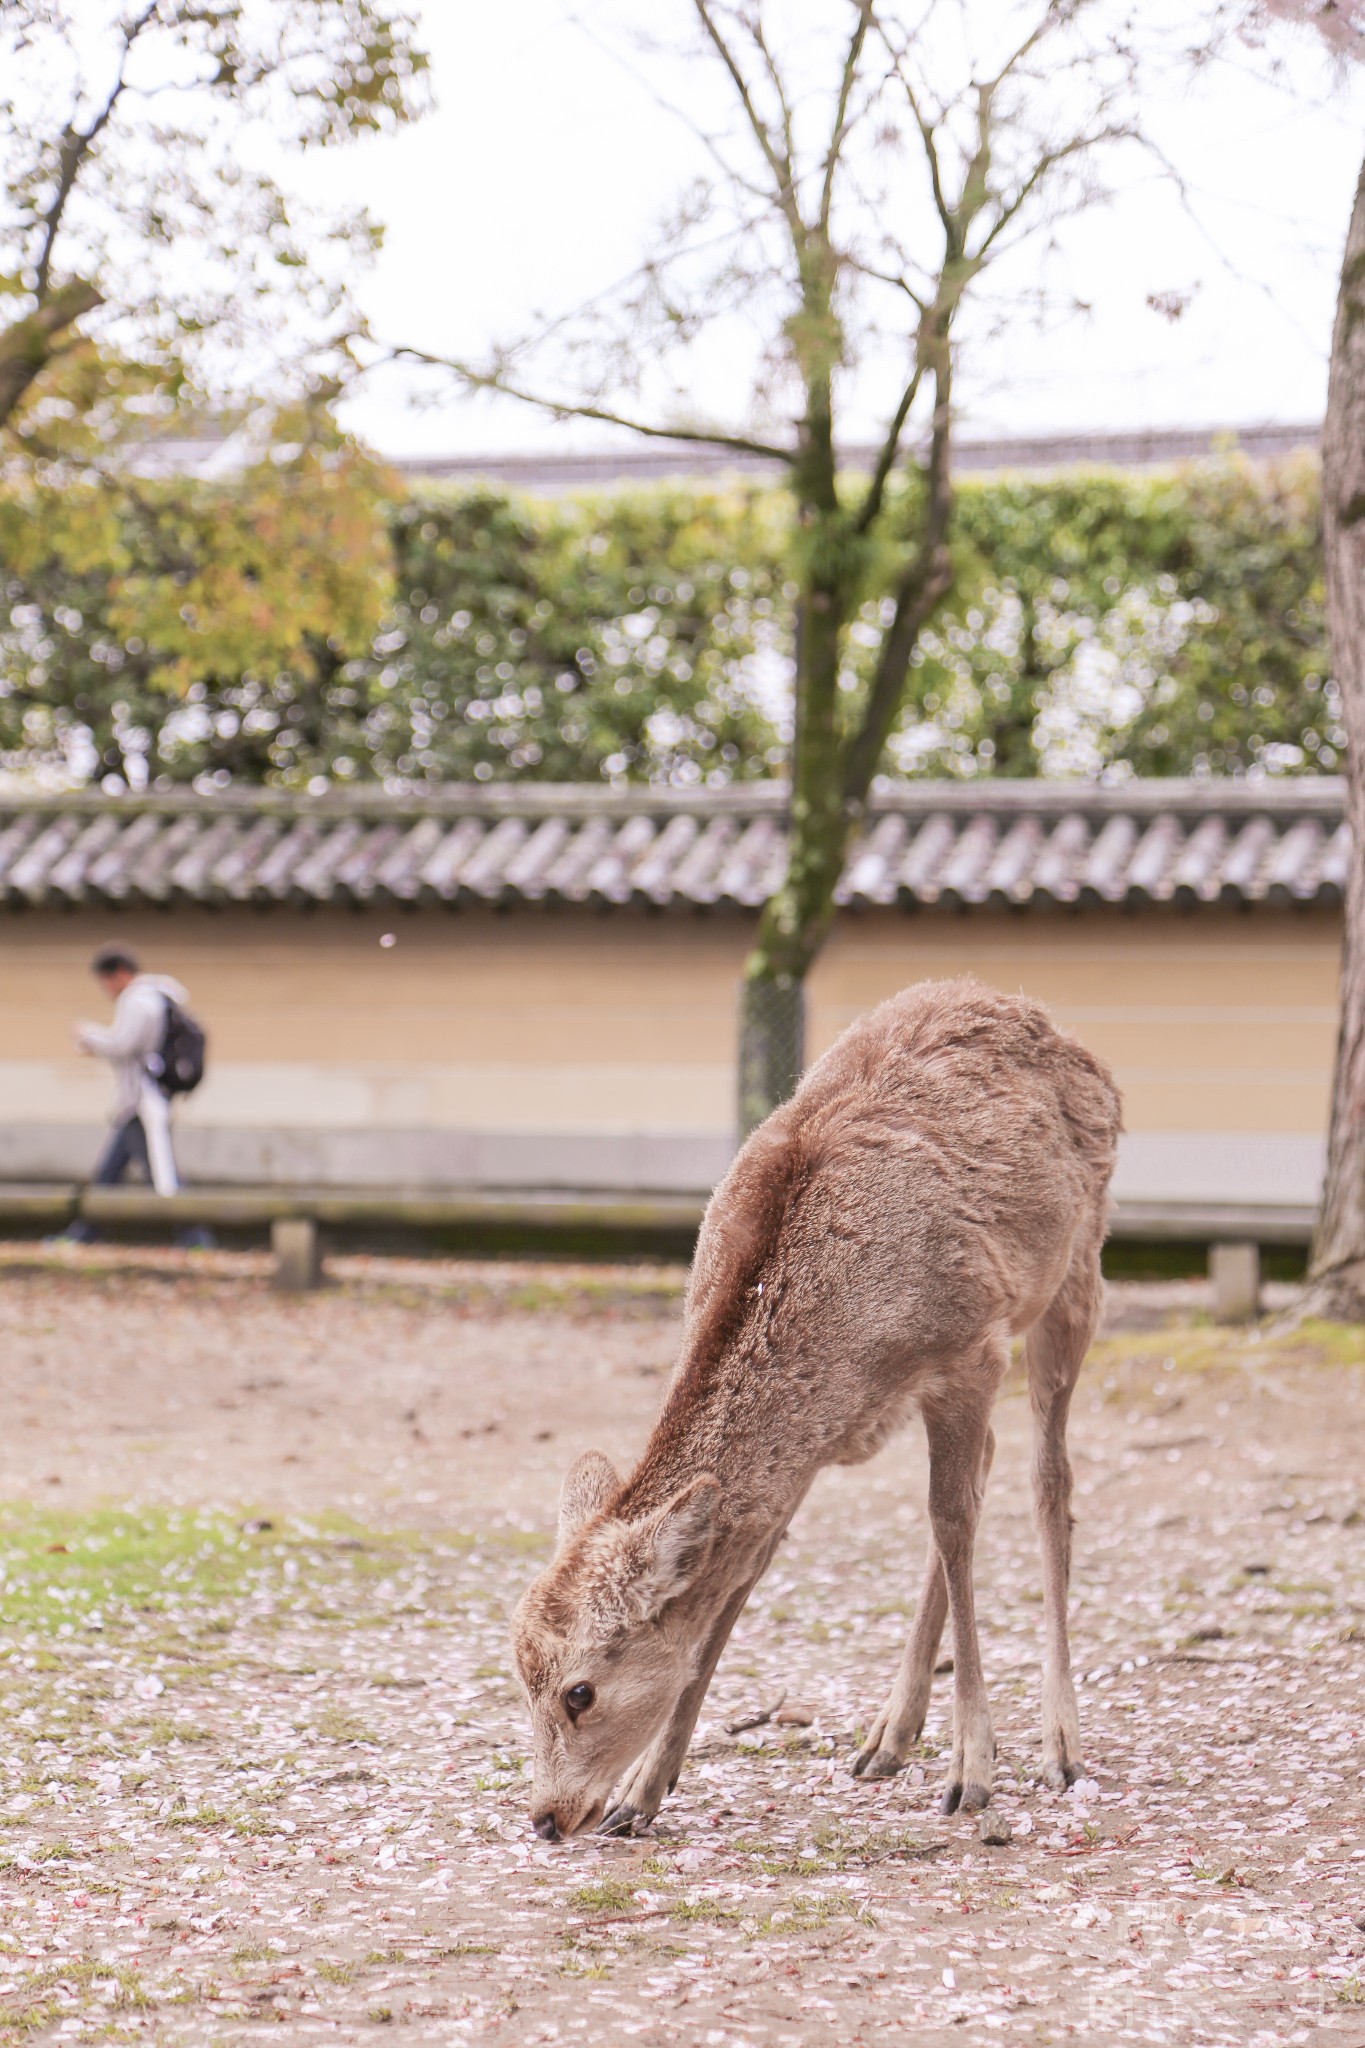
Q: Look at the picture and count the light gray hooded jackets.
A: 1